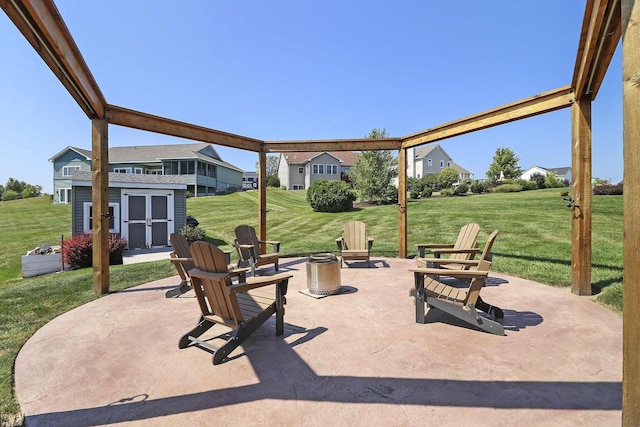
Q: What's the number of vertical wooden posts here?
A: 5